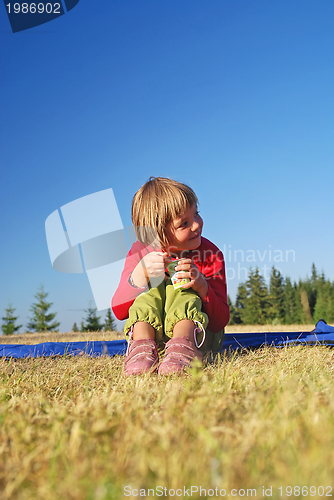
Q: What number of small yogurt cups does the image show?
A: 1